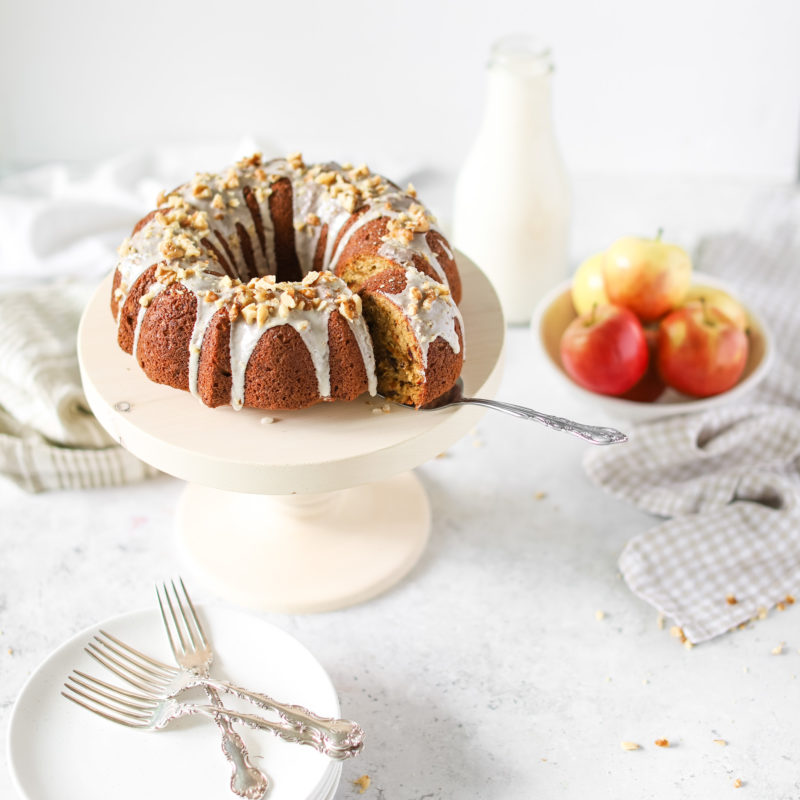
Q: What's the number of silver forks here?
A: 3